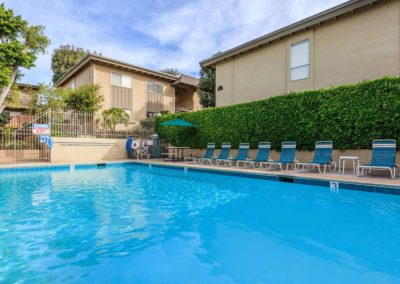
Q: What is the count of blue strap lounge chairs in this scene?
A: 7